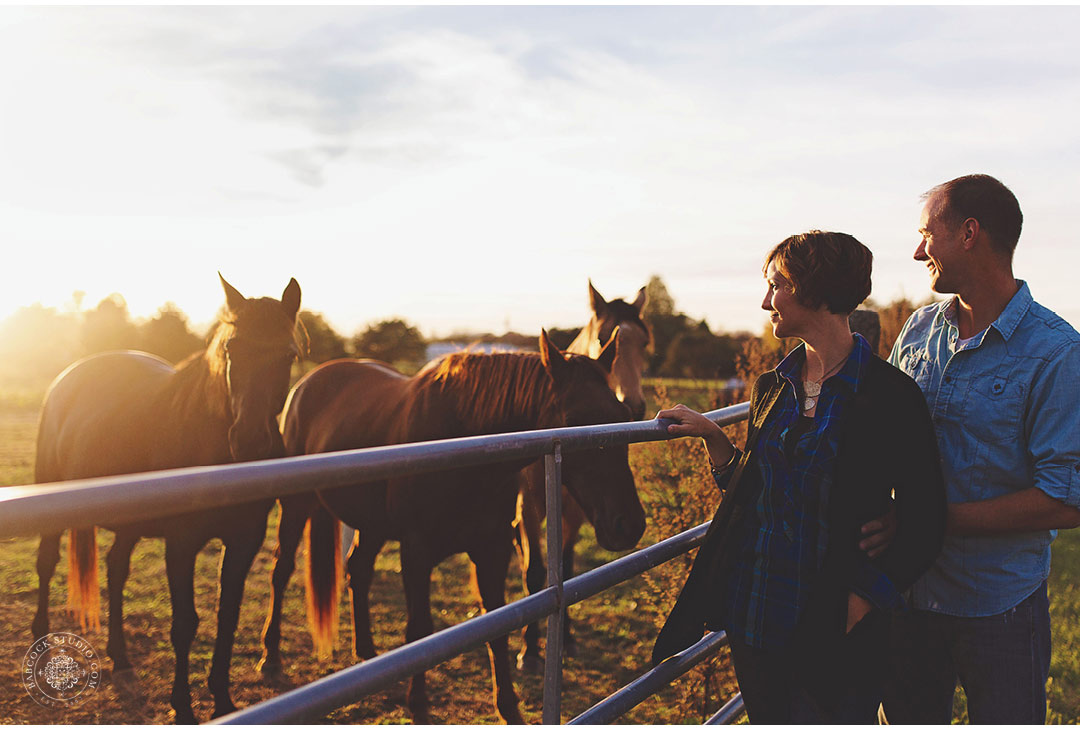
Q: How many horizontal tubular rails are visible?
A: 4